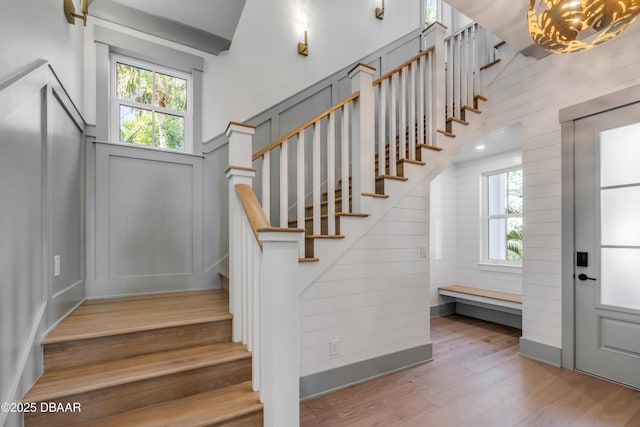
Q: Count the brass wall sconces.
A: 3